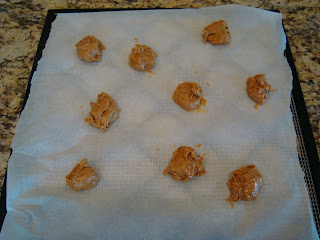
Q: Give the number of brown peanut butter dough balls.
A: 9